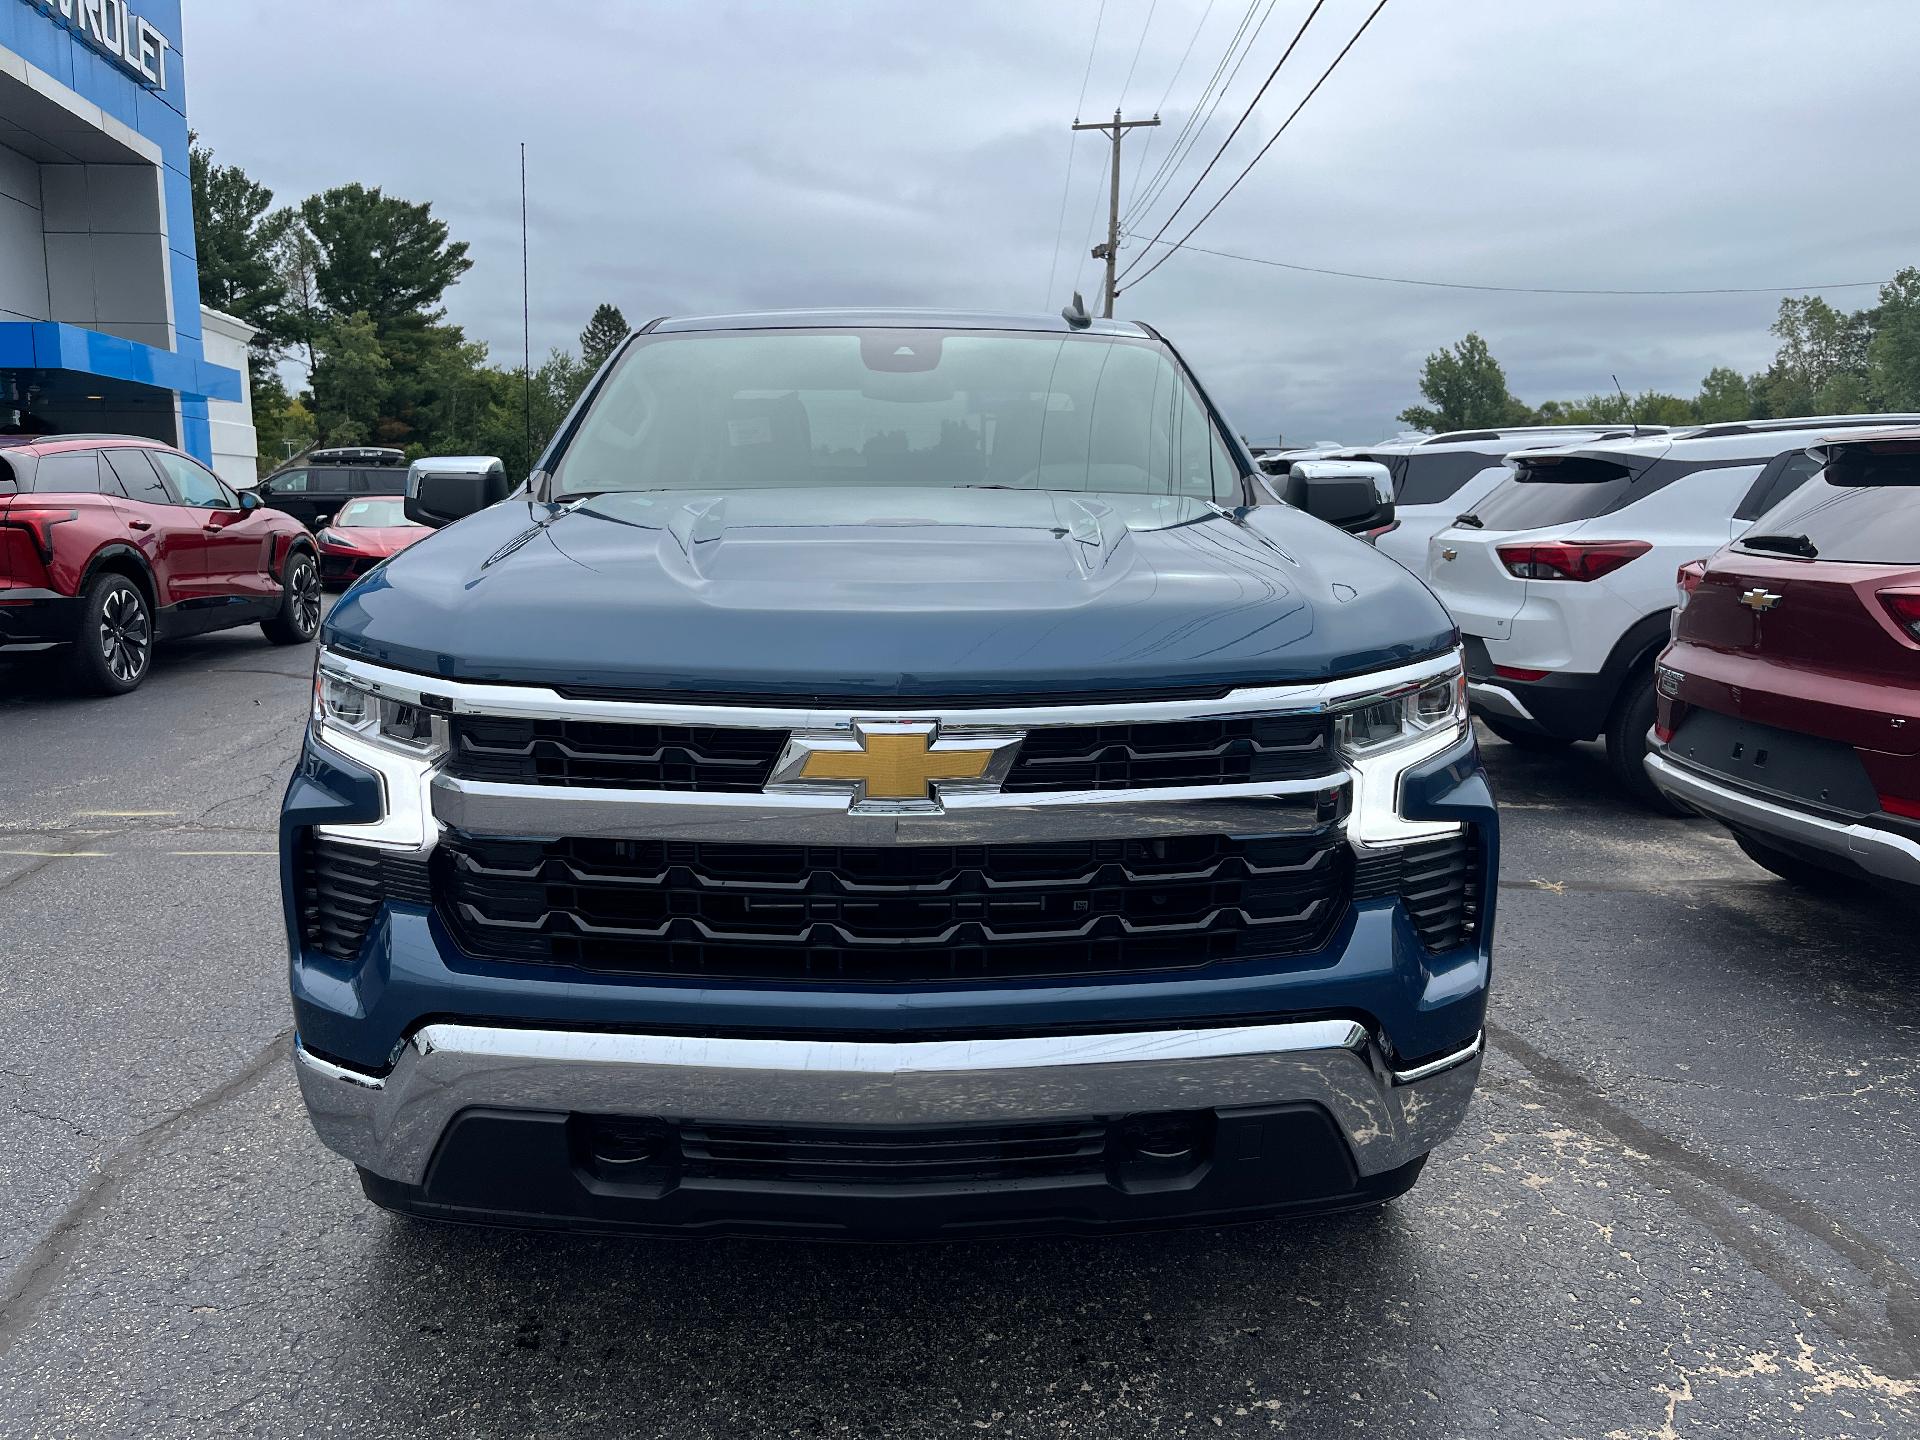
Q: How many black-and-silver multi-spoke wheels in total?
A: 2